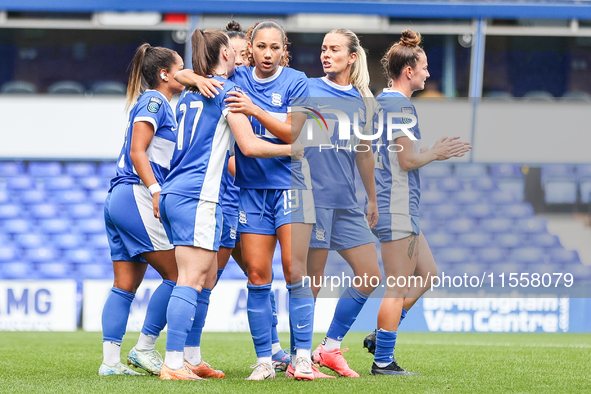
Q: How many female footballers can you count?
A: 6